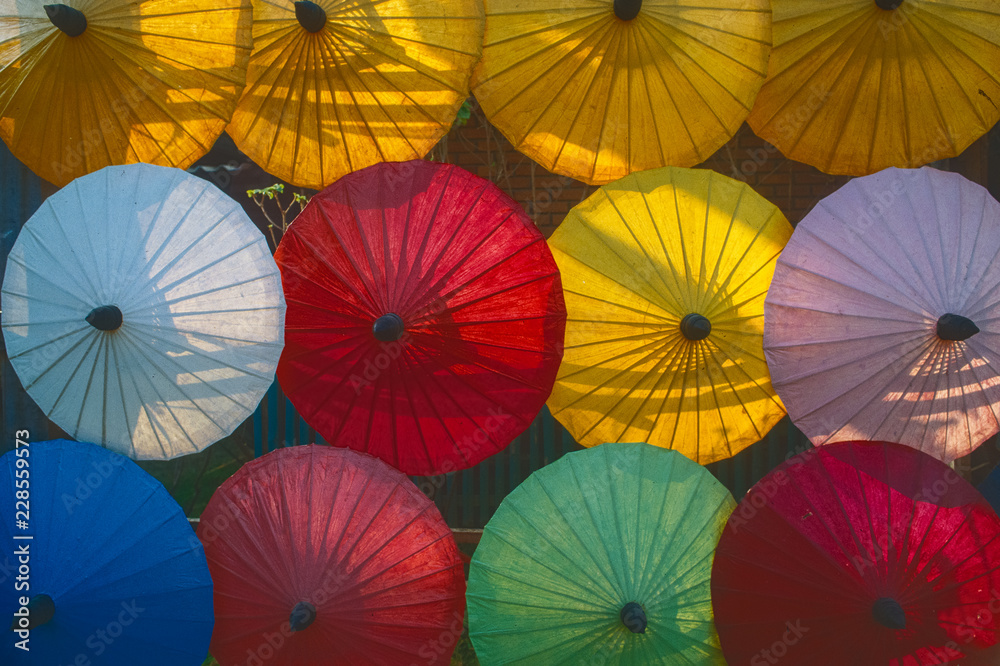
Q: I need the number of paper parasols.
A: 12